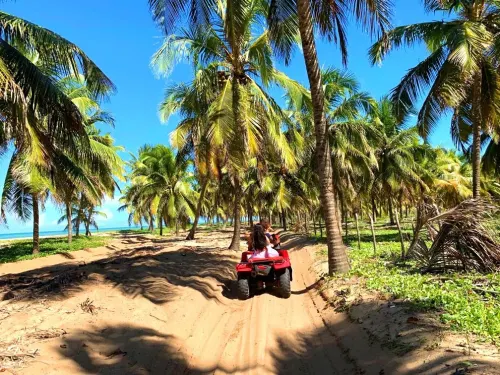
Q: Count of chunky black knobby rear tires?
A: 2